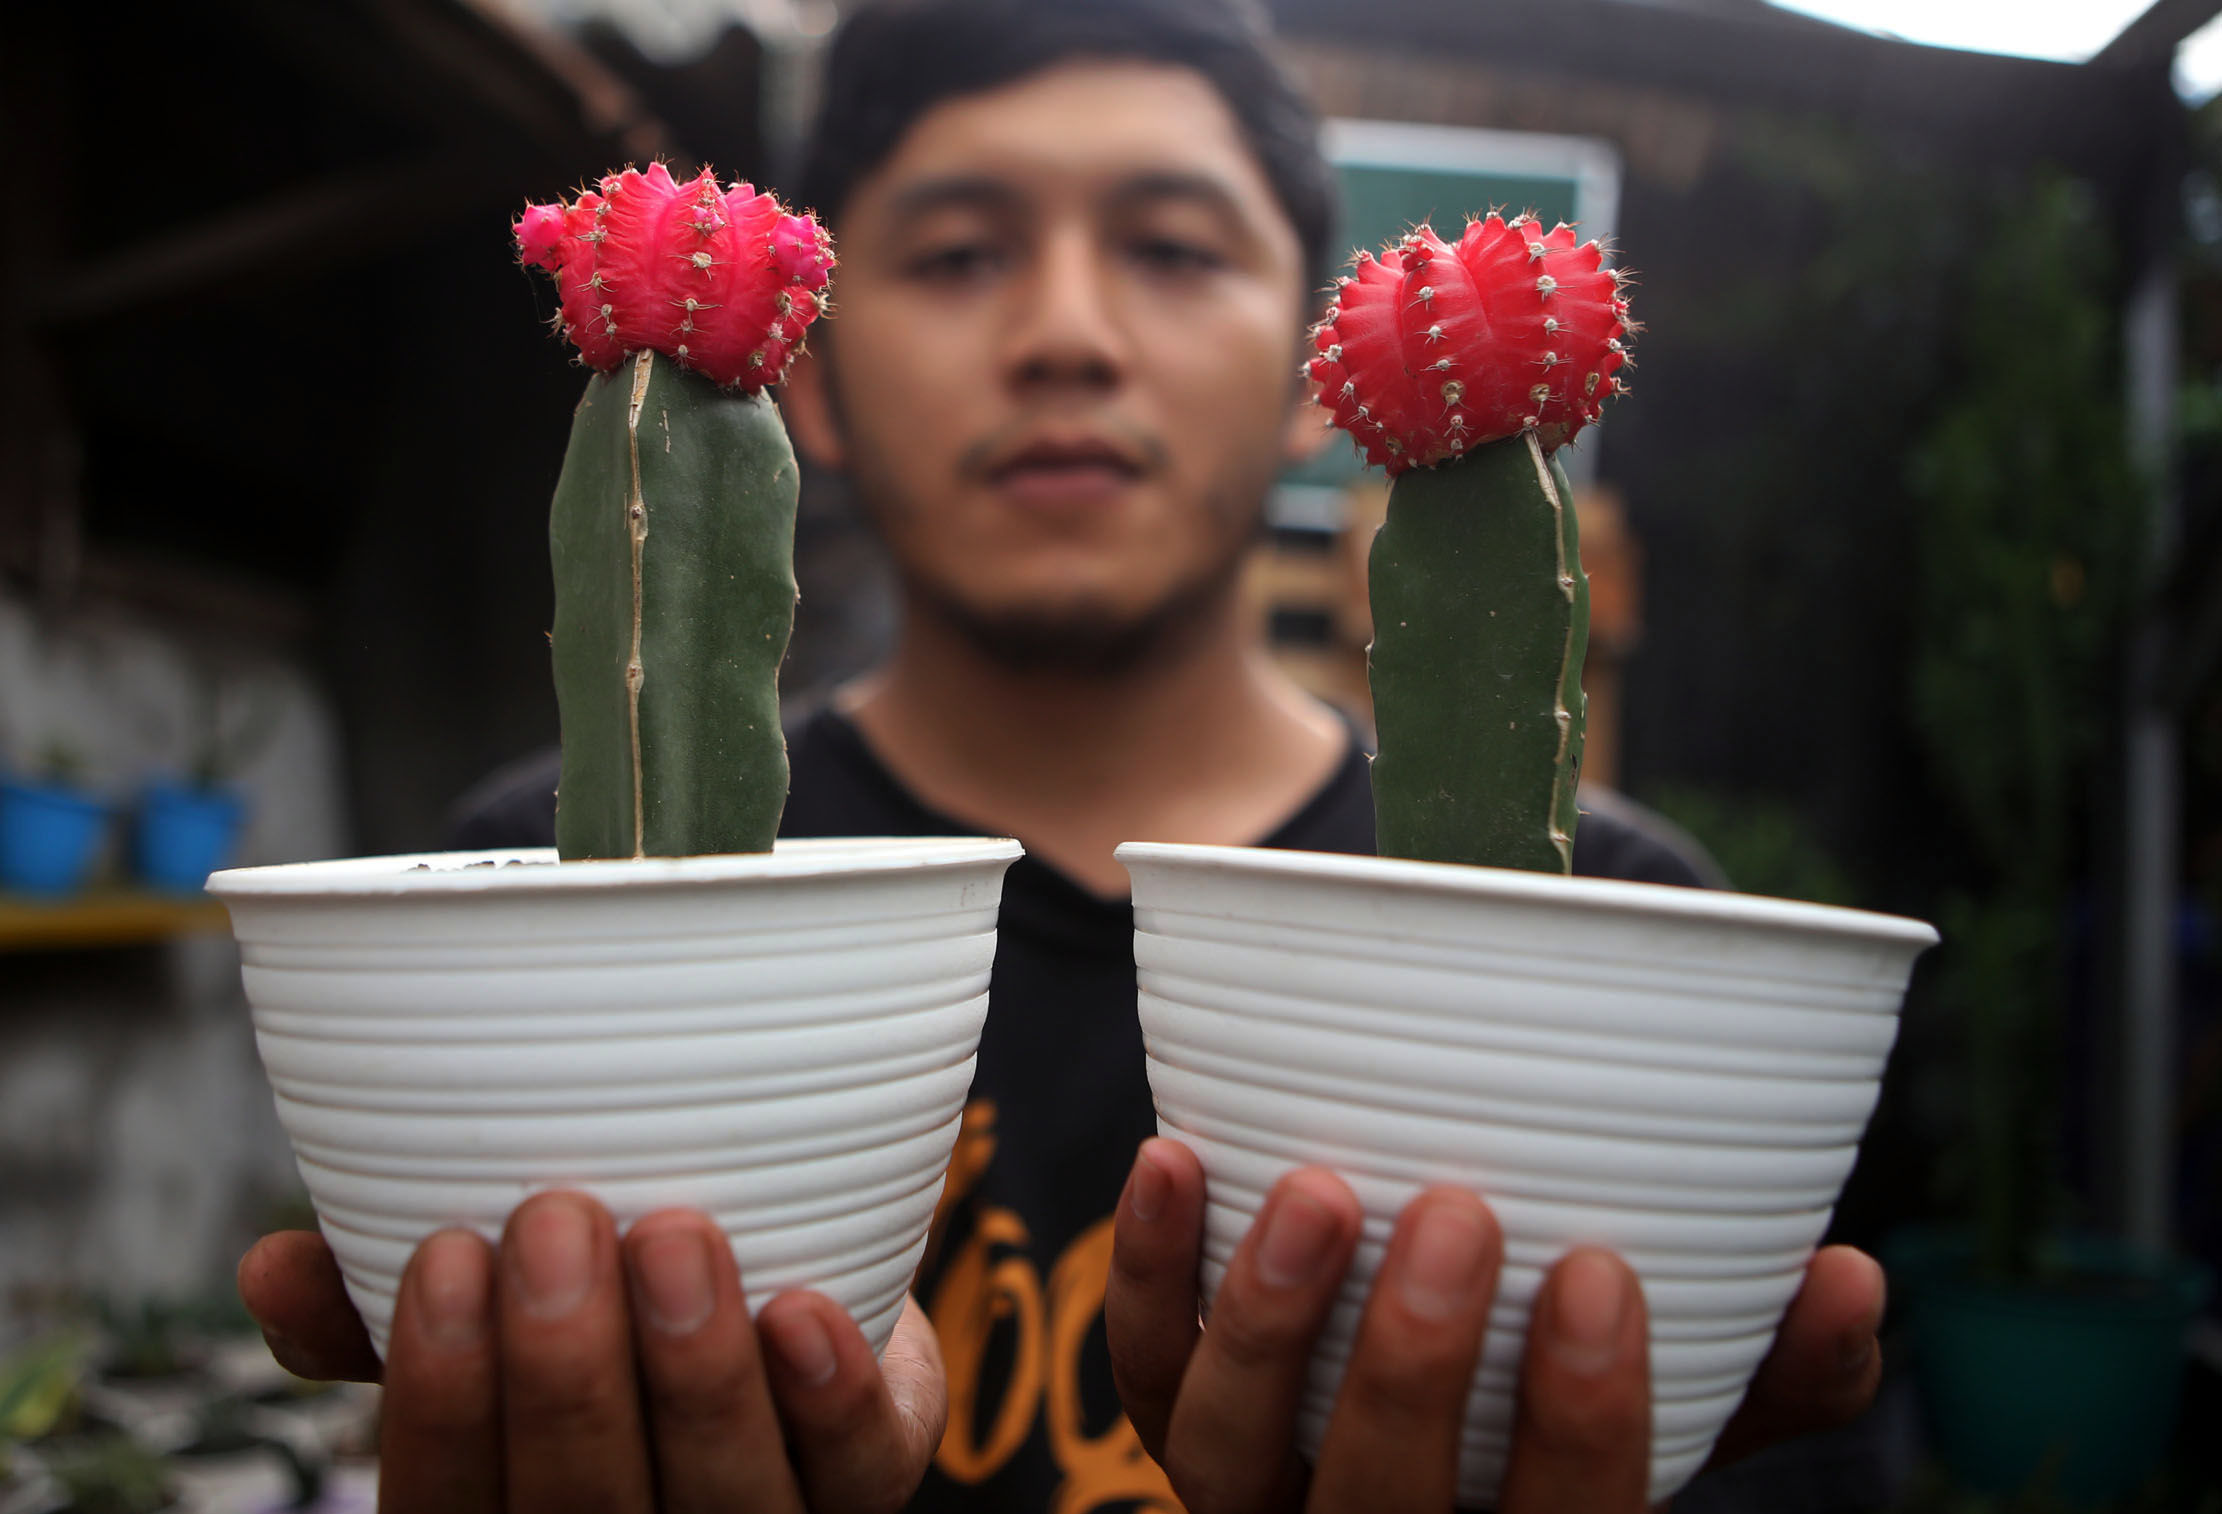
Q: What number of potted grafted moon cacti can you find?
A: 2